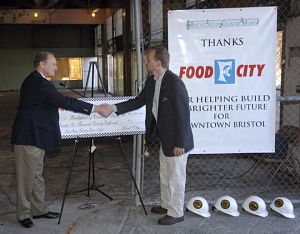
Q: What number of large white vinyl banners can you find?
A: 1